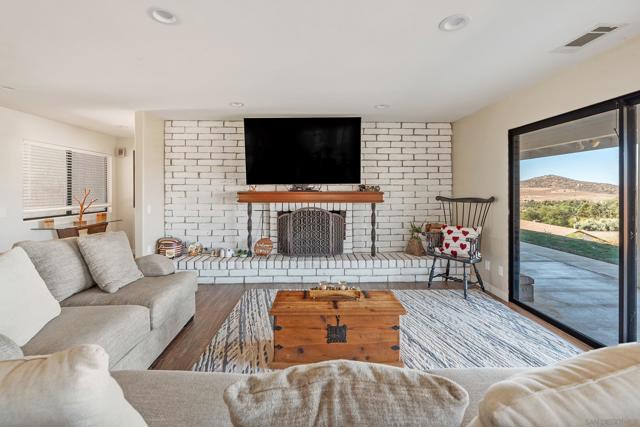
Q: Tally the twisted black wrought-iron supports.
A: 2